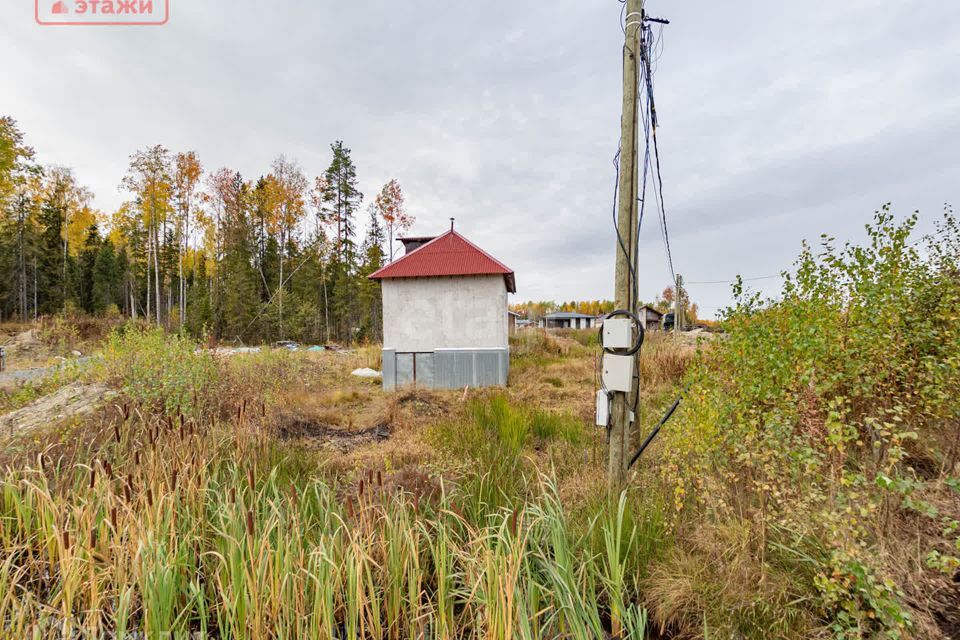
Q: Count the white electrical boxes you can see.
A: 3